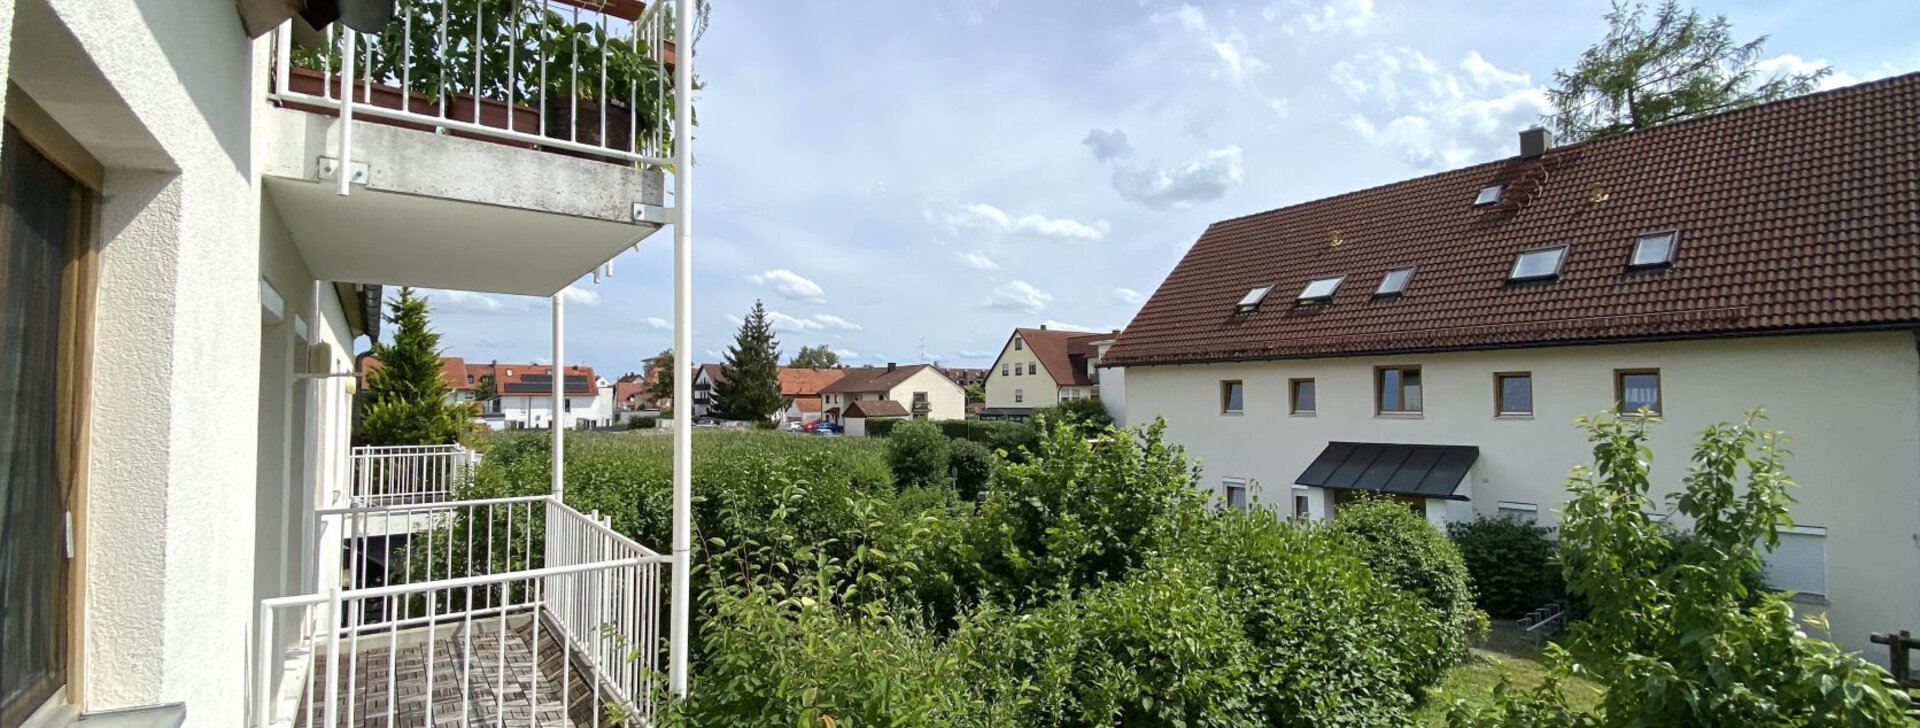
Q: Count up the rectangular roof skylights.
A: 6